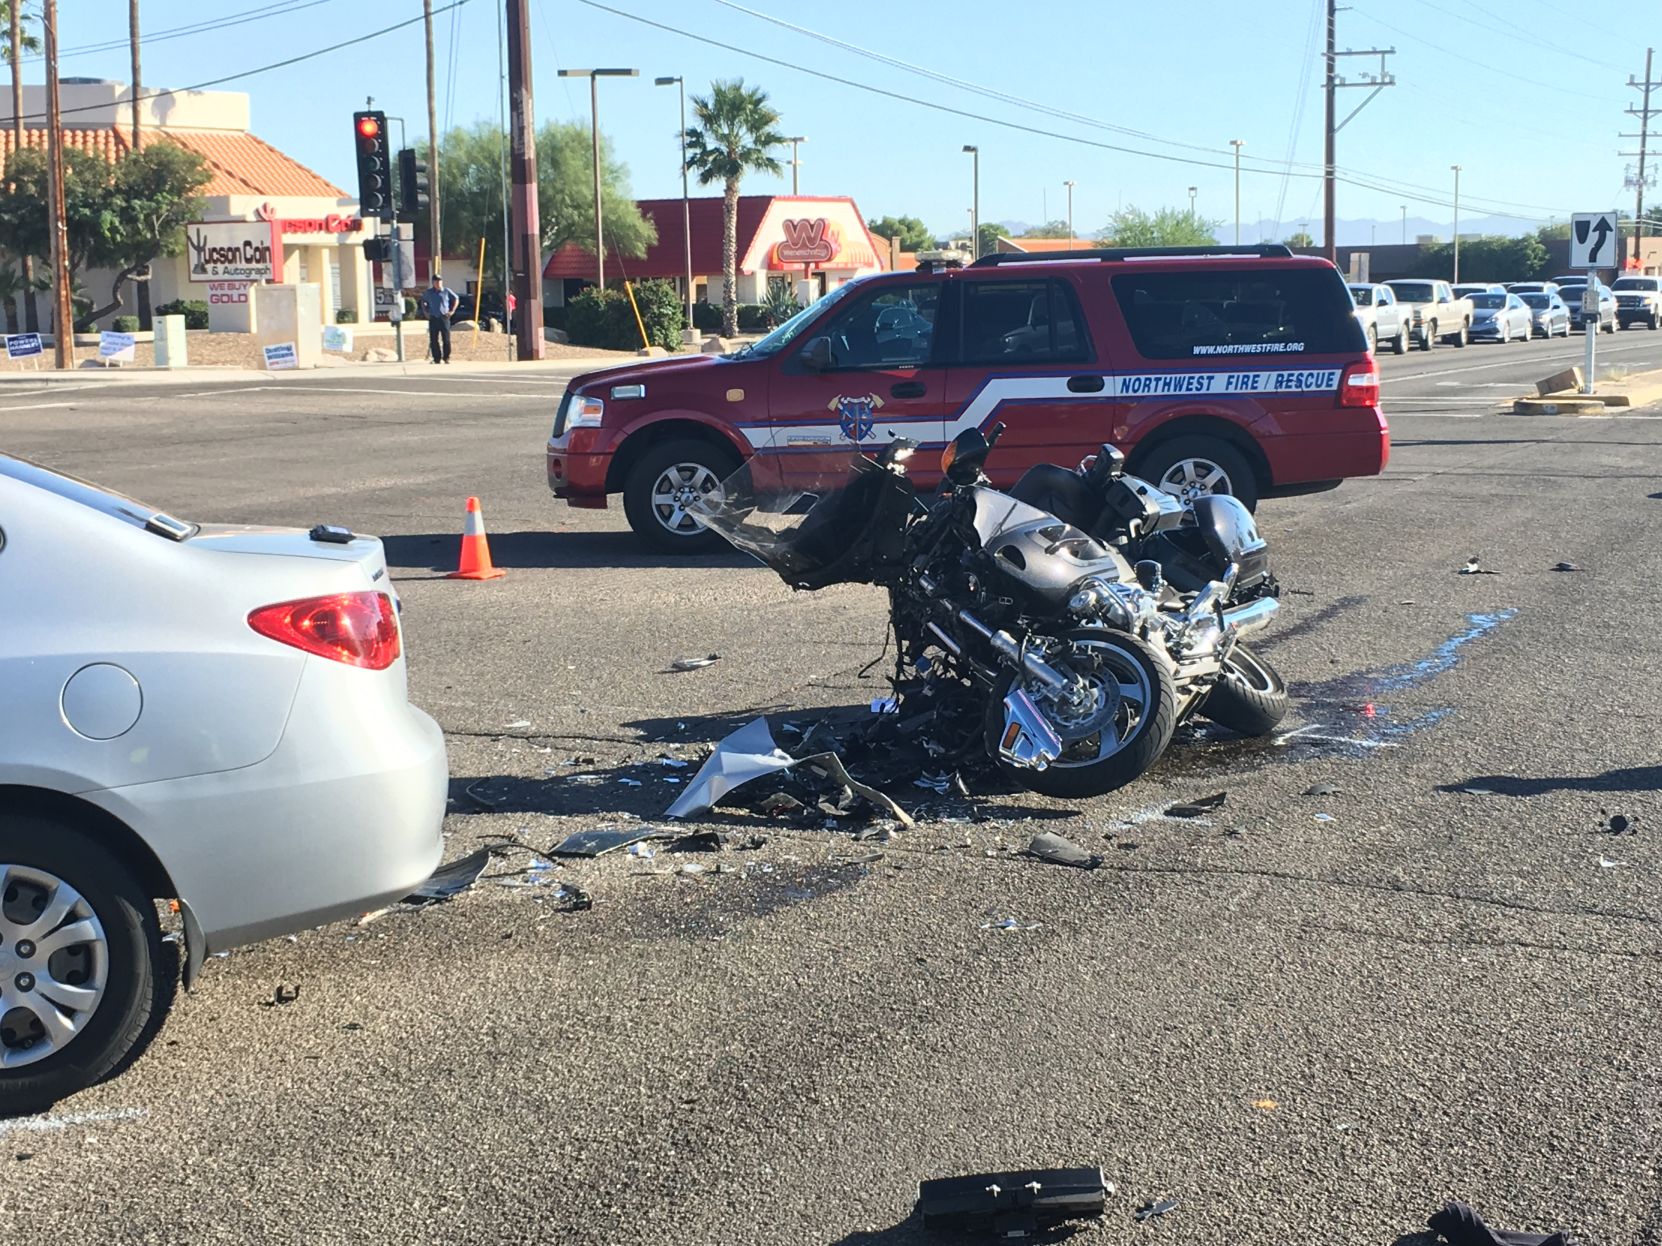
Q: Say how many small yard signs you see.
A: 4